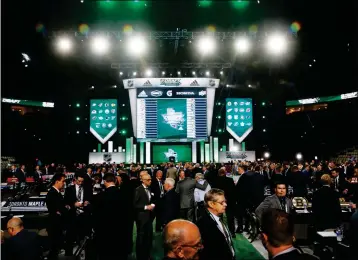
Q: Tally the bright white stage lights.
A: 6